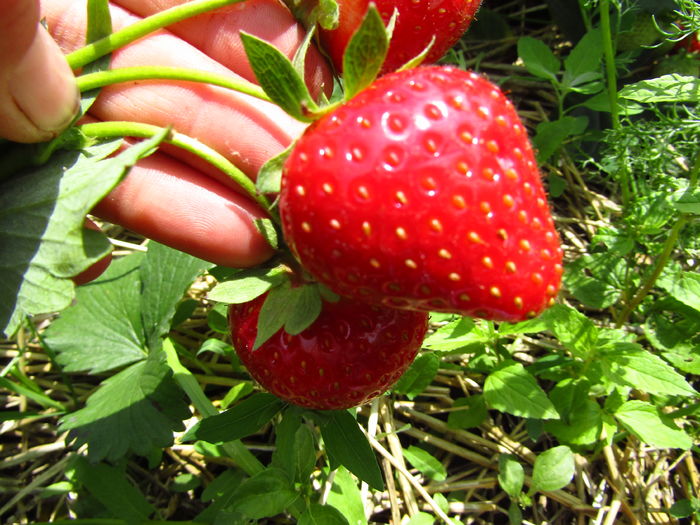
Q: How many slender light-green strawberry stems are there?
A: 3